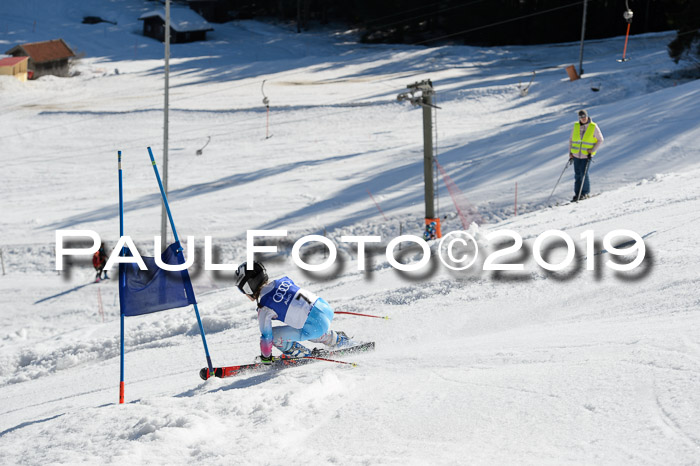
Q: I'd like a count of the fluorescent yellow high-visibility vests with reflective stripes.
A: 1